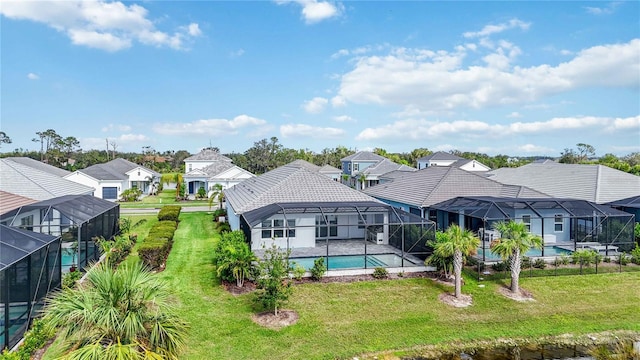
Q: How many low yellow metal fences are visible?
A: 0